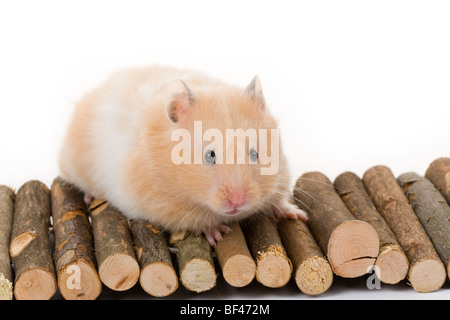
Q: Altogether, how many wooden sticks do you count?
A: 14